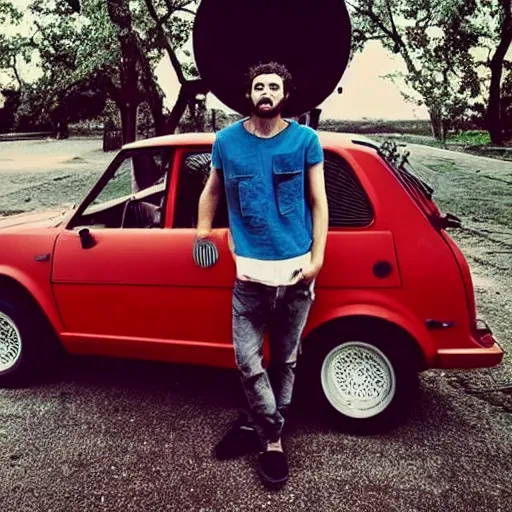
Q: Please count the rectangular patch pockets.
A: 2